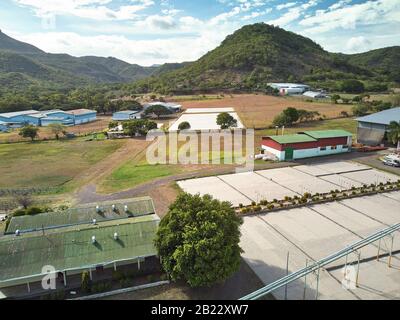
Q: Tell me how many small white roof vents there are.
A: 7